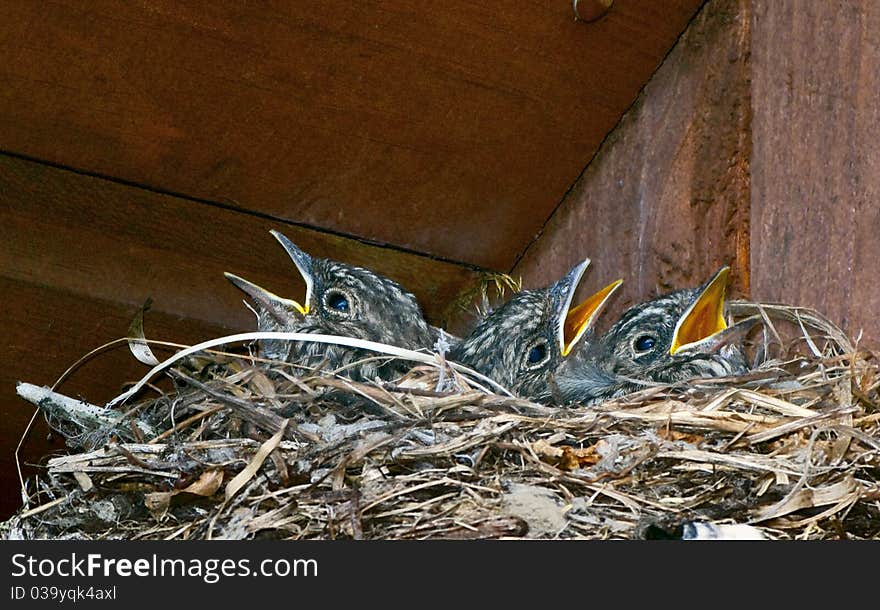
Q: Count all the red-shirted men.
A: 0